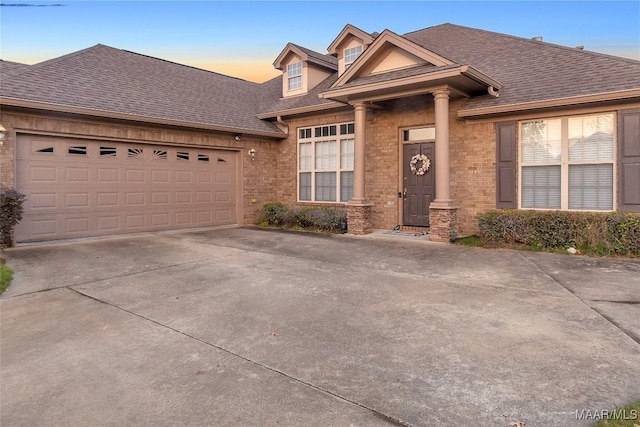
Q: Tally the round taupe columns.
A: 2